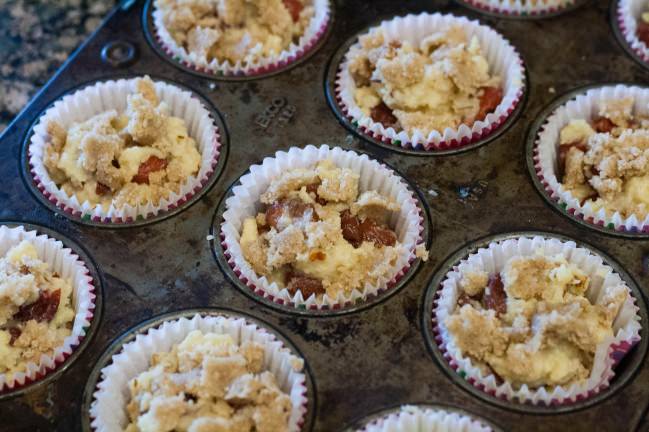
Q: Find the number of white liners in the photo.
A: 11